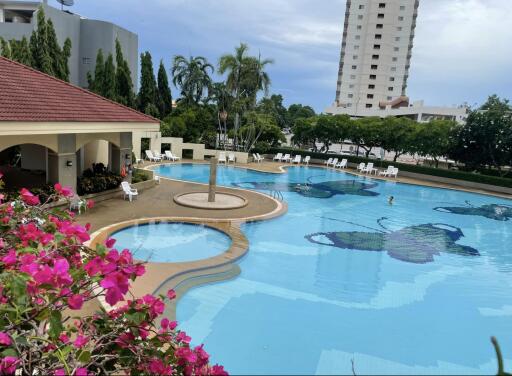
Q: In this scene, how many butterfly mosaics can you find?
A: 3